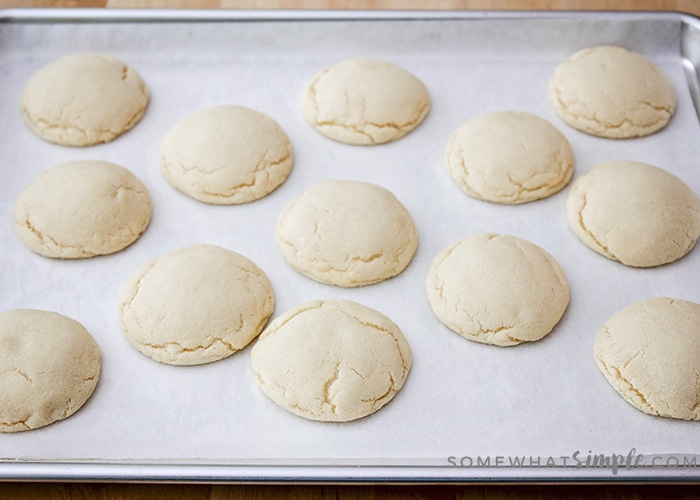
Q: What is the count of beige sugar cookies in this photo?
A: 13